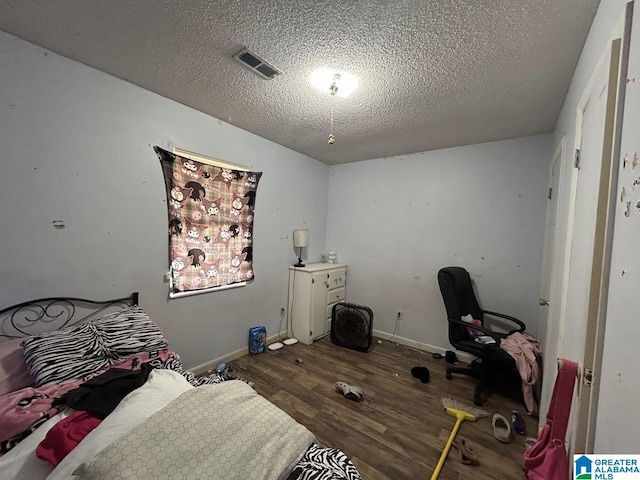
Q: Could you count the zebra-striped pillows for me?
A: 1